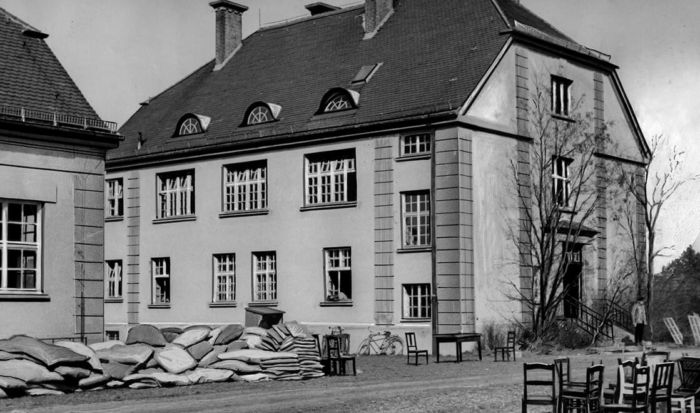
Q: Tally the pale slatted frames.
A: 2